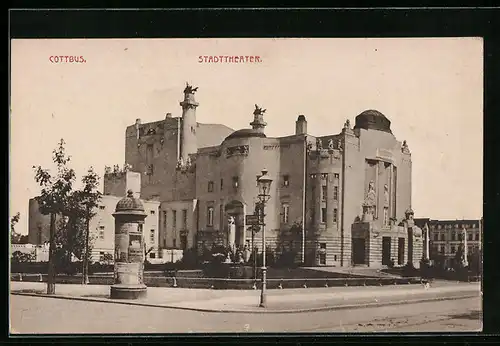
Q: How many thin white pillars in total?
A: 2